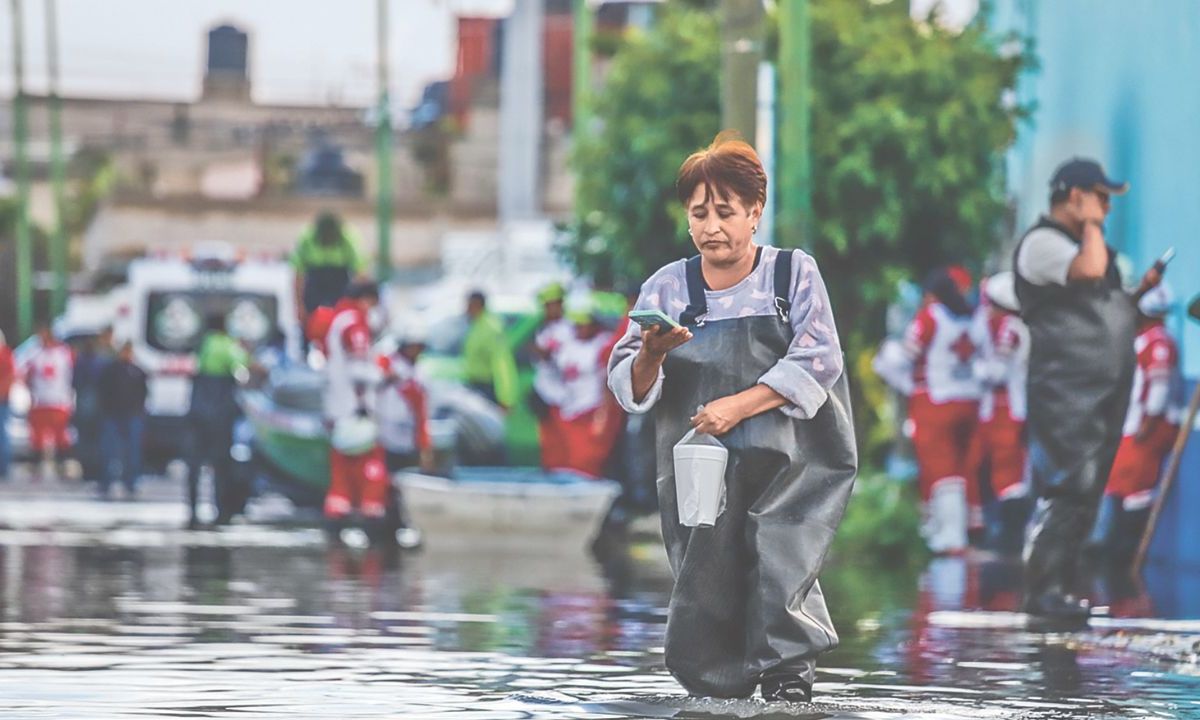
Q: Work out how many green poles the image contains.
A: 5